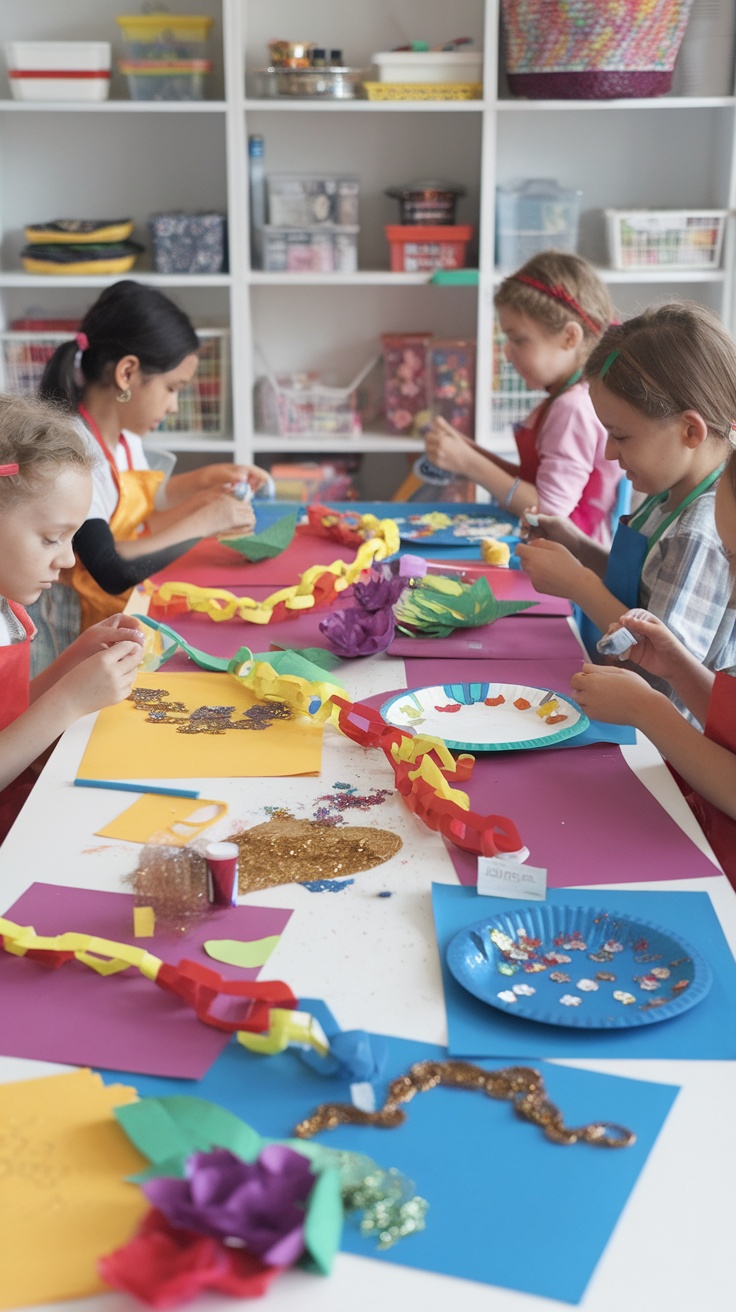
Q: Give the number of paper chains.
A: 3